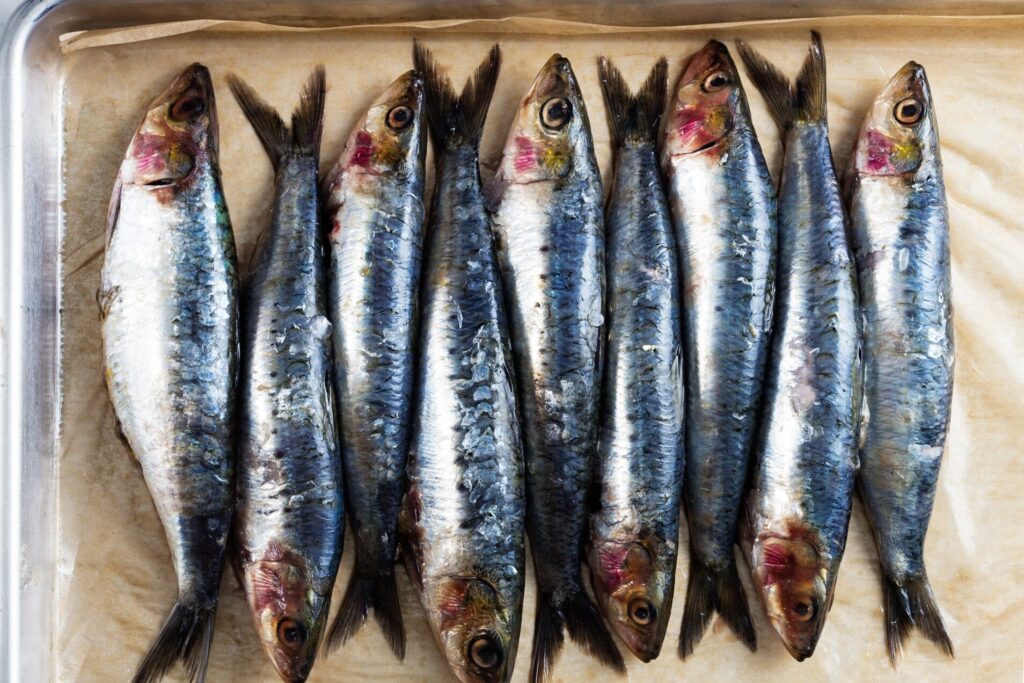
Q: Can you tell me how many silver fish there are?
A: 9